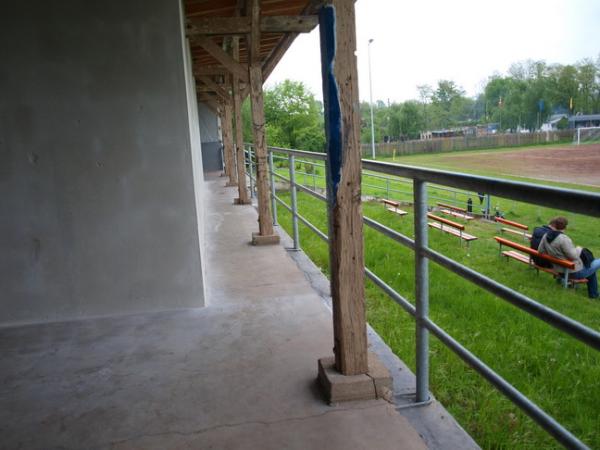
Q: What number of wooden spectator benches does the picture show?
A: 5